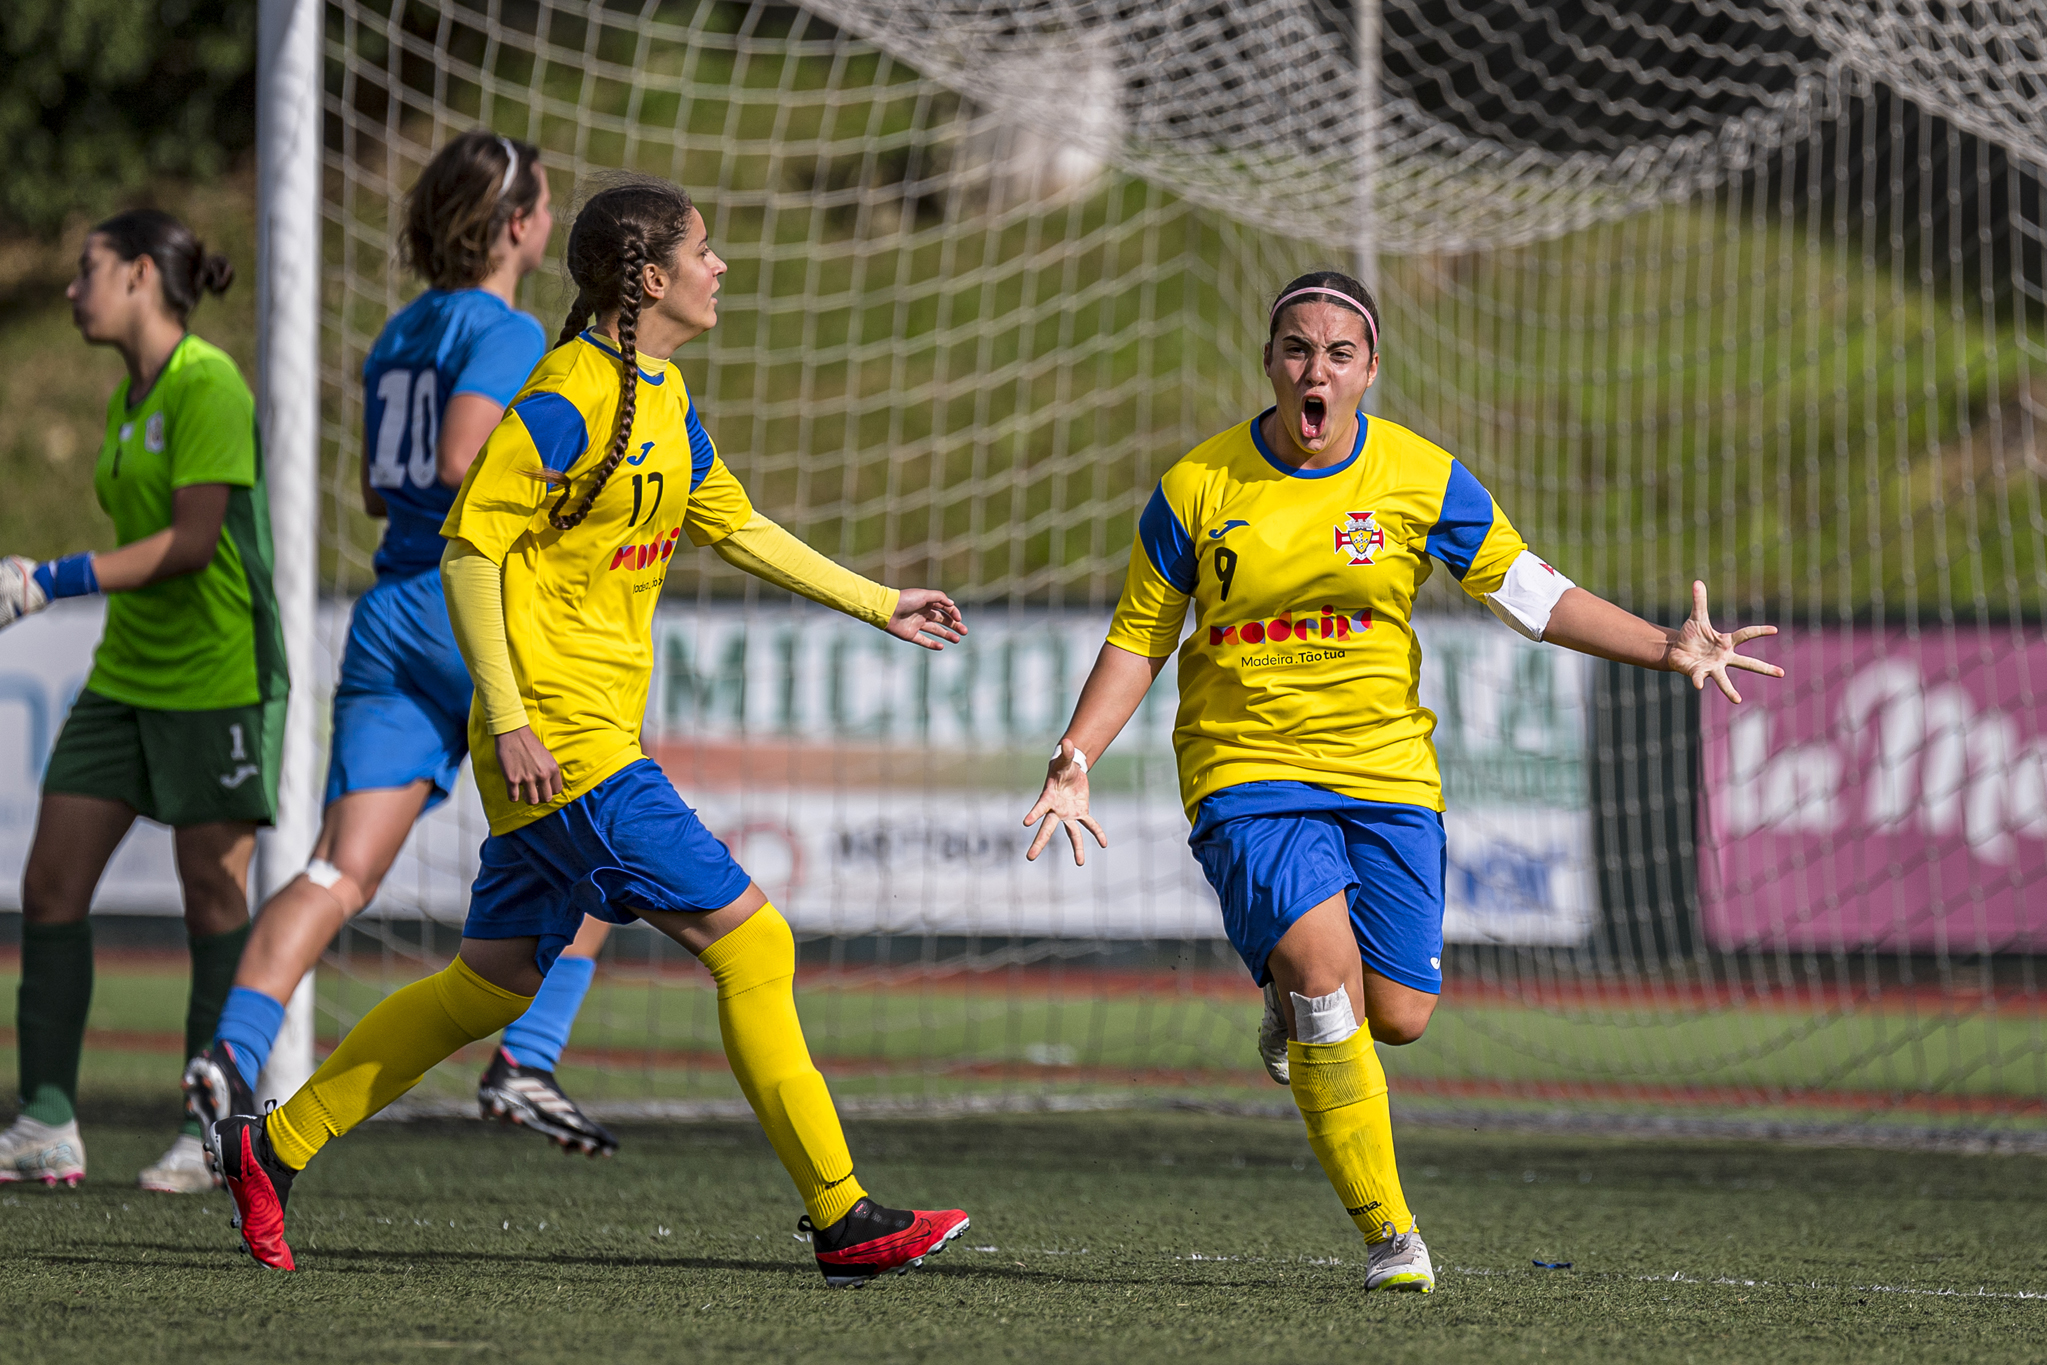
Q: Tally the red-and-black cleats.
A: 2